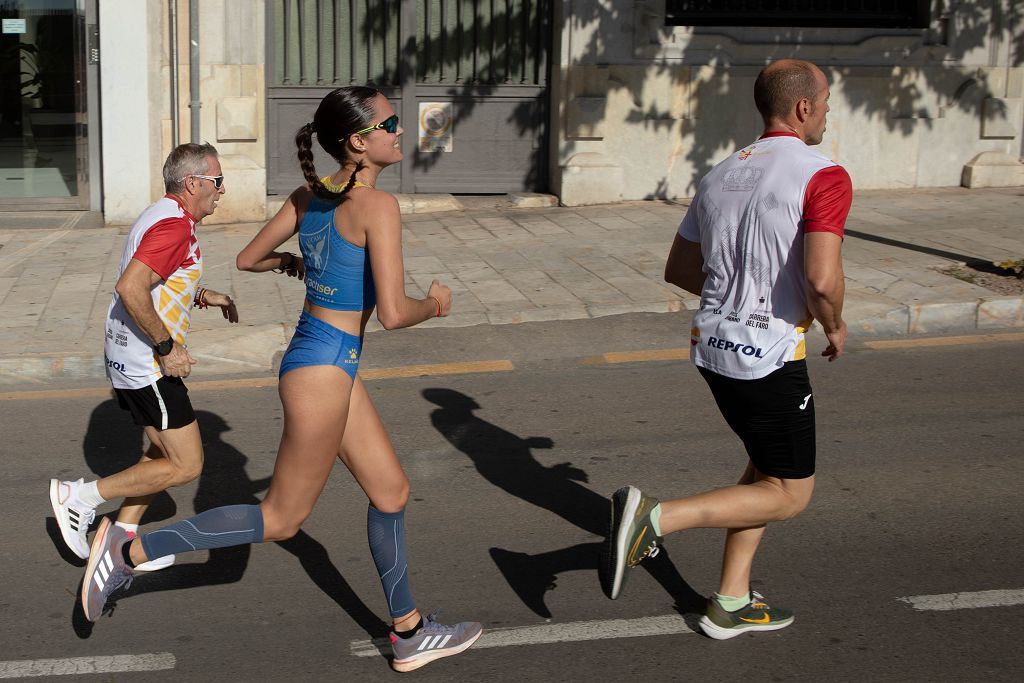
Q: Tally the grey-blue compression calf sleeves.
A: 2